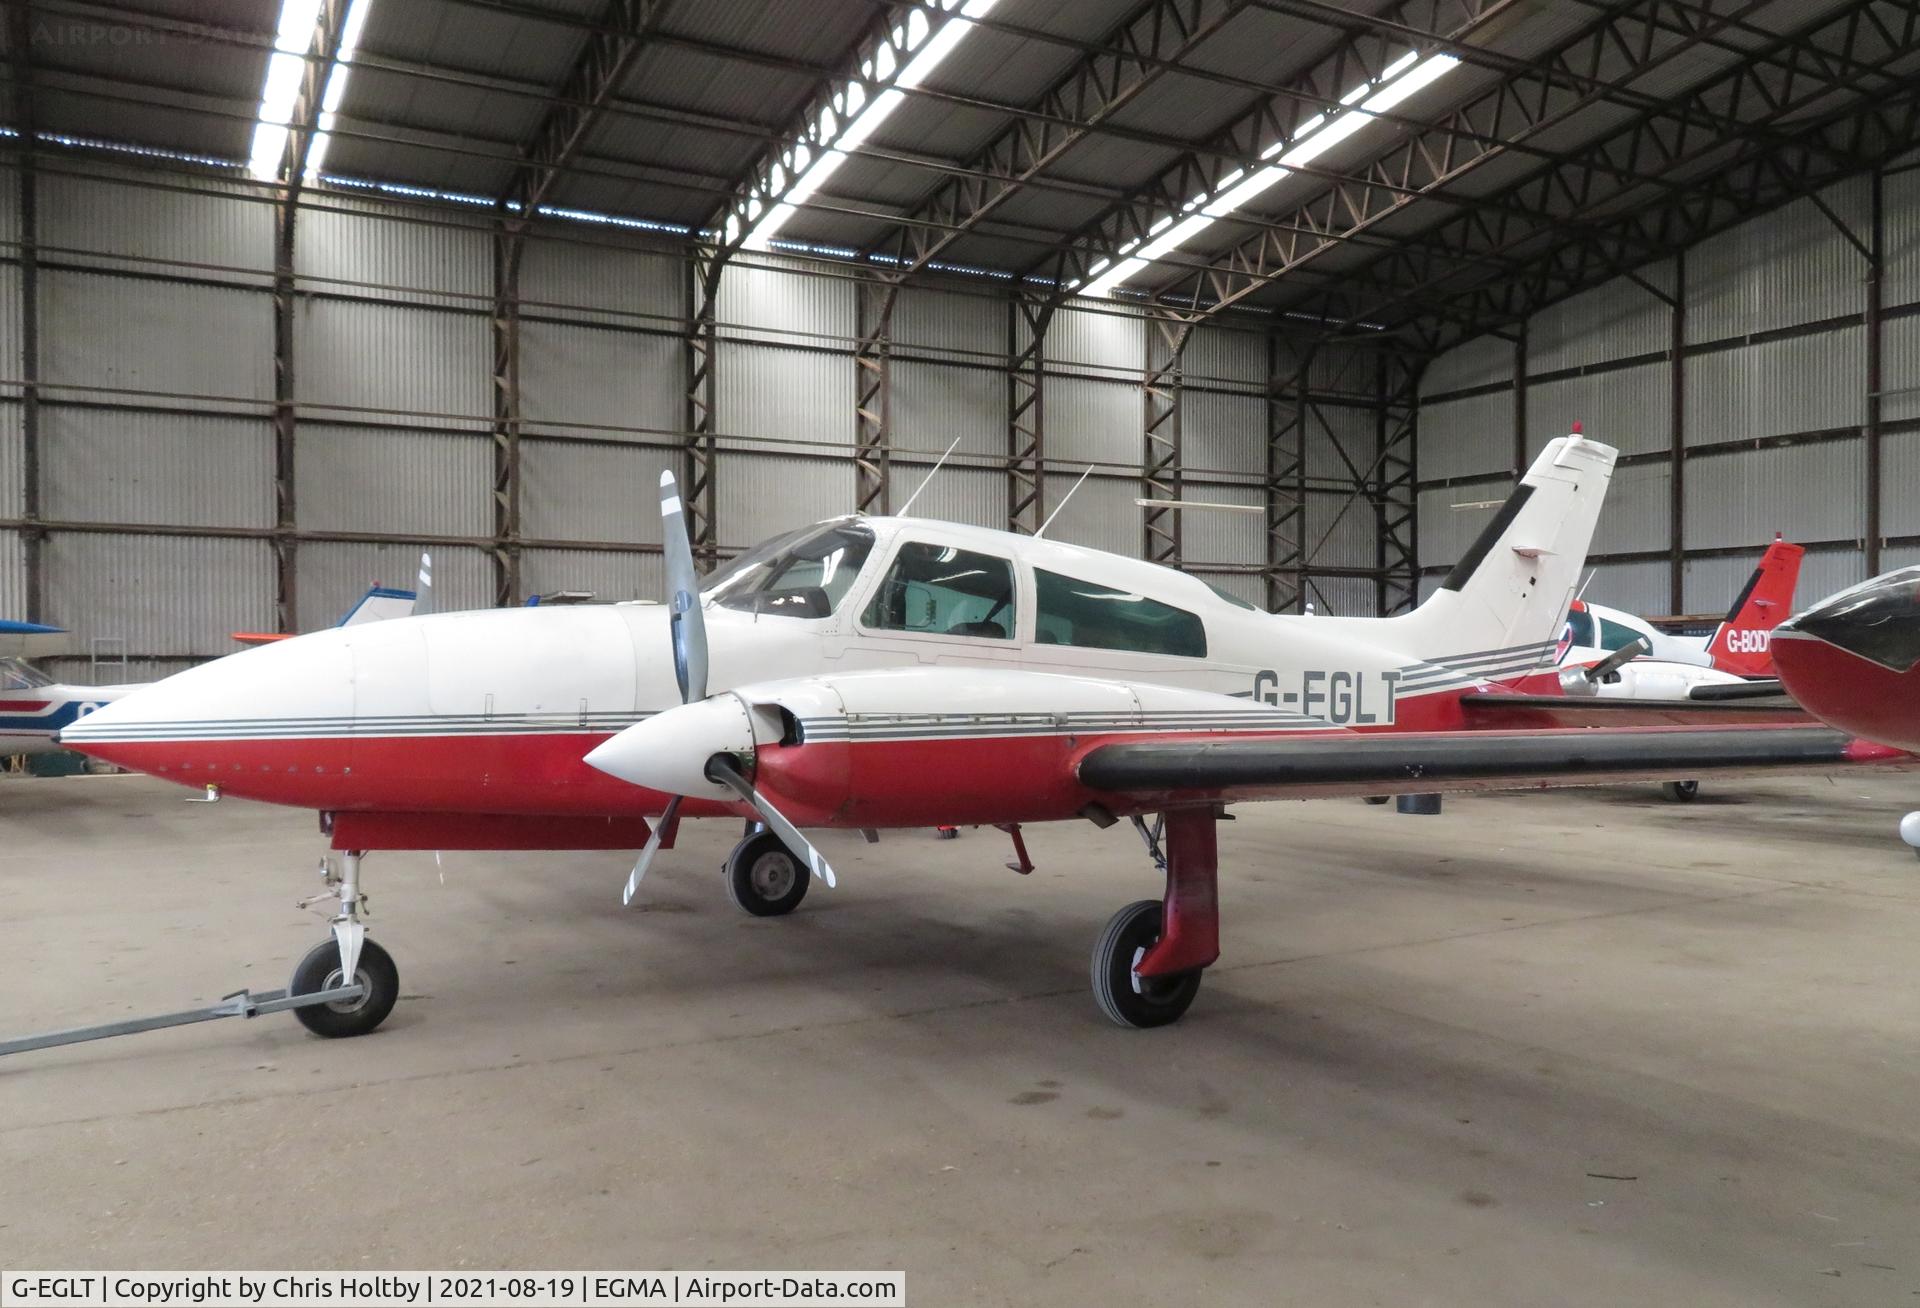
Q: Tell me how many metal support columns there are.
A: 12